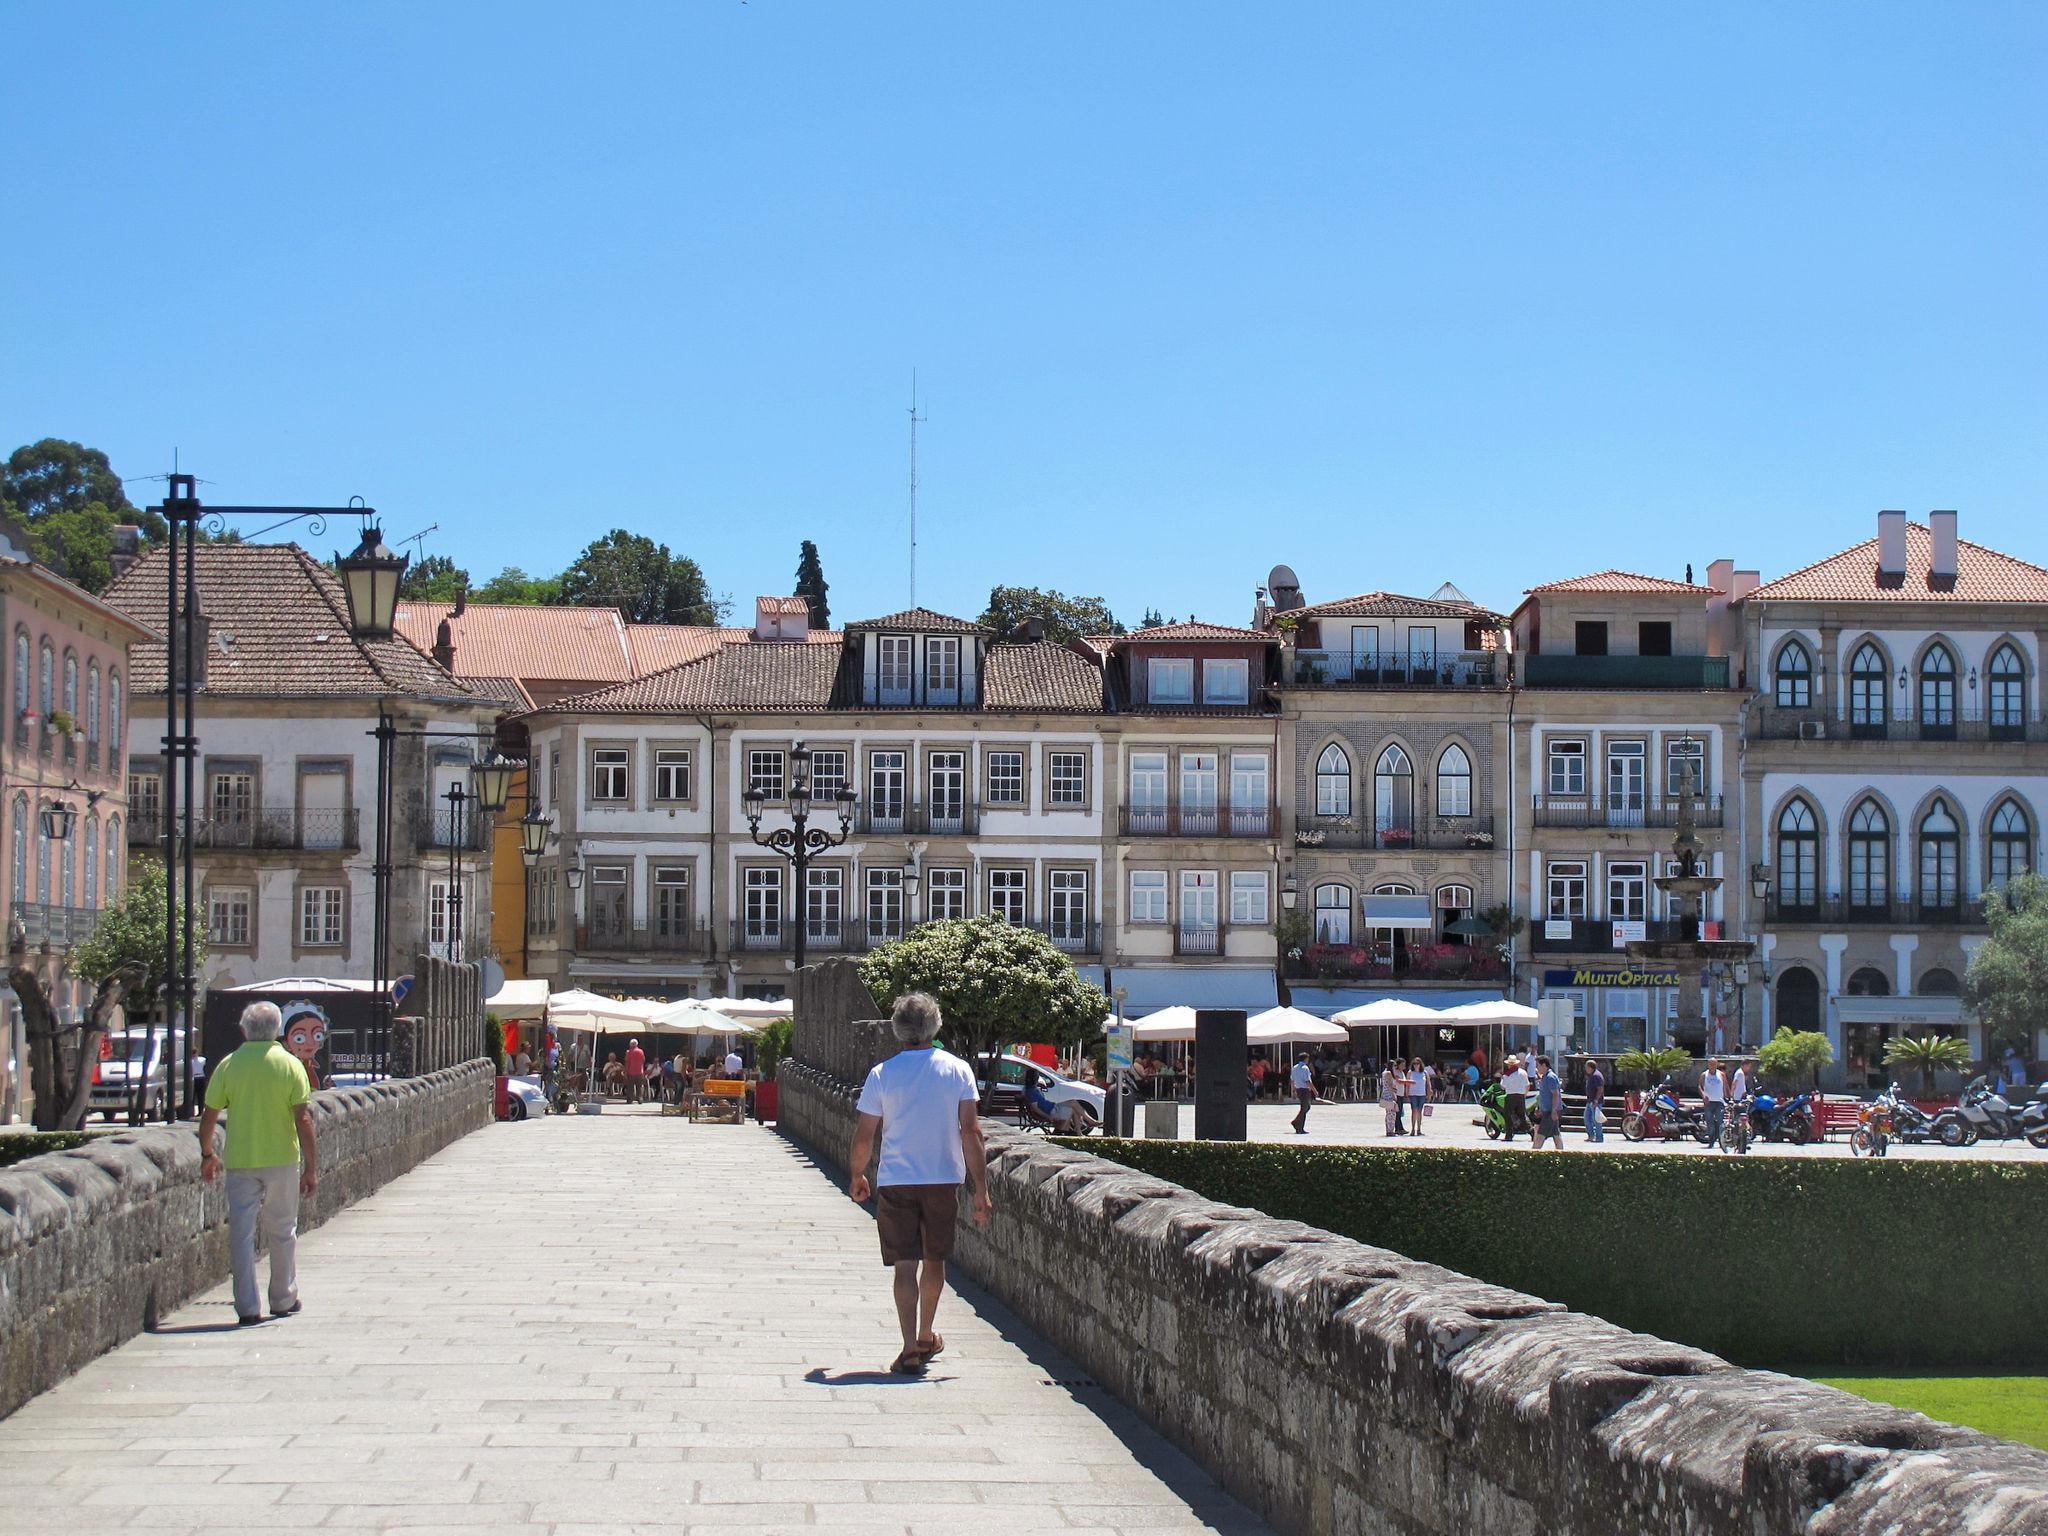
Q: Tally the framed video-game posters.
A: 0